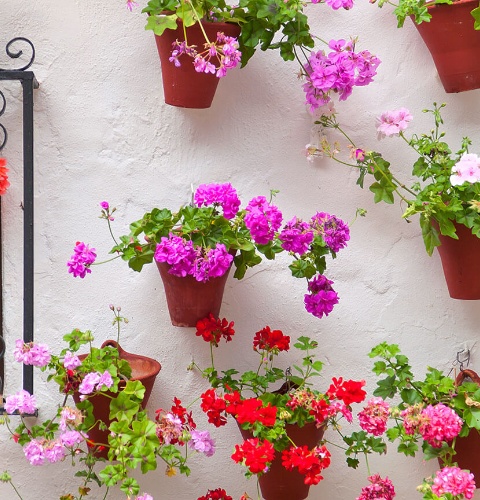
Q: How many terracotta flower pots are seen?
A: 7